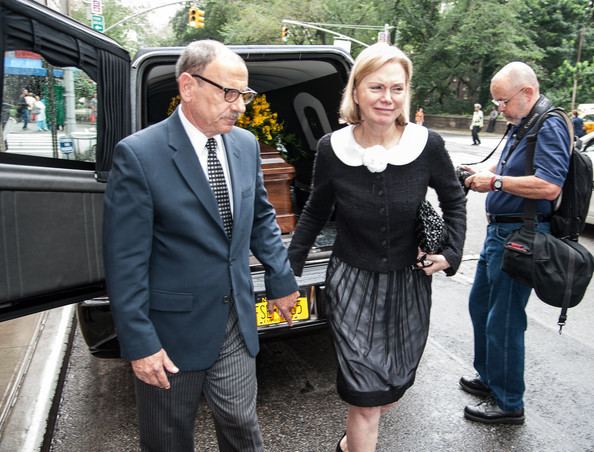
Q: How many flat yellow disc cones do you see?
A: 0